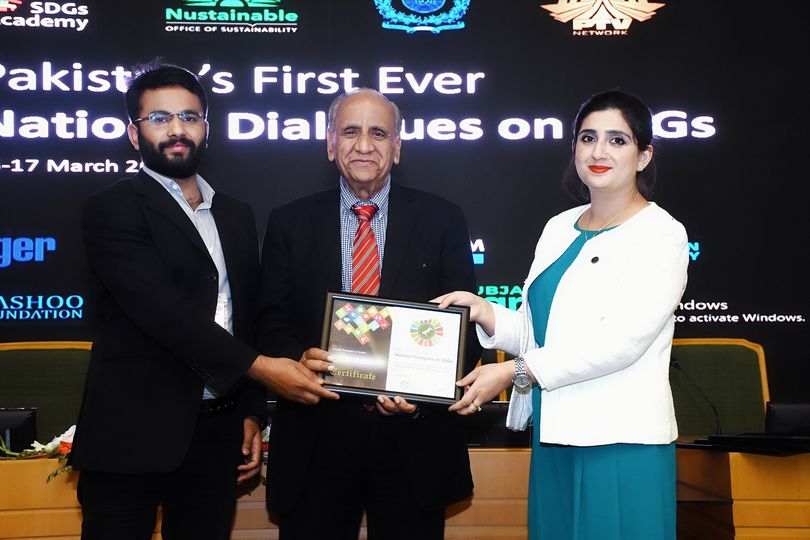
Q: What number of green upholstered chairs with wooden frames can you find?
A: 2